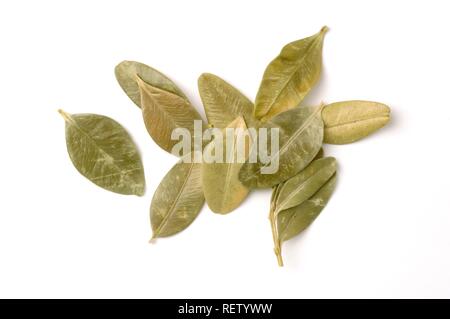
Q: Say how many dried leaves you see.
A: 11